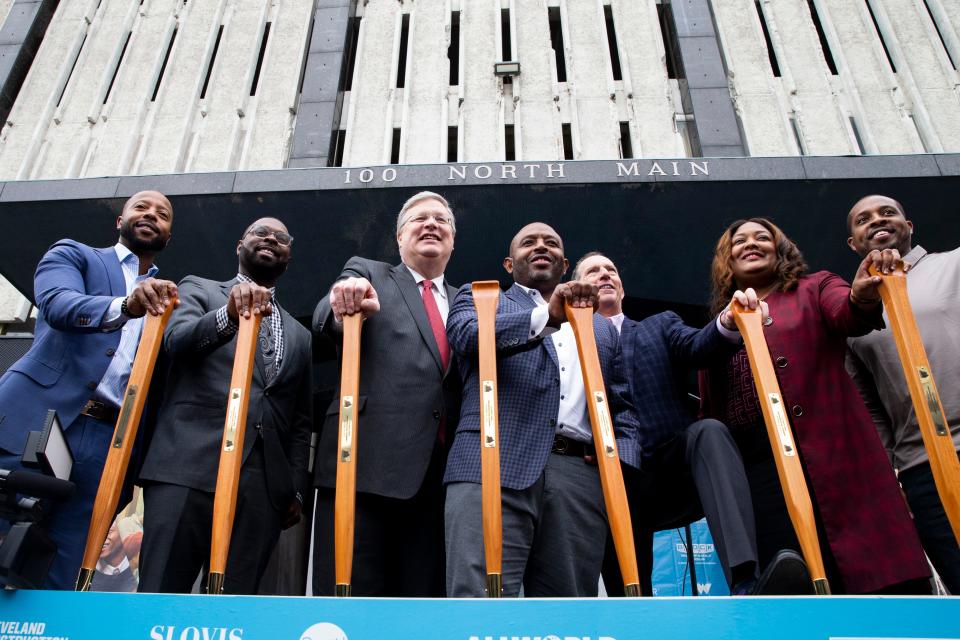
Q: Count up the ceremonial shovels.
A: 7